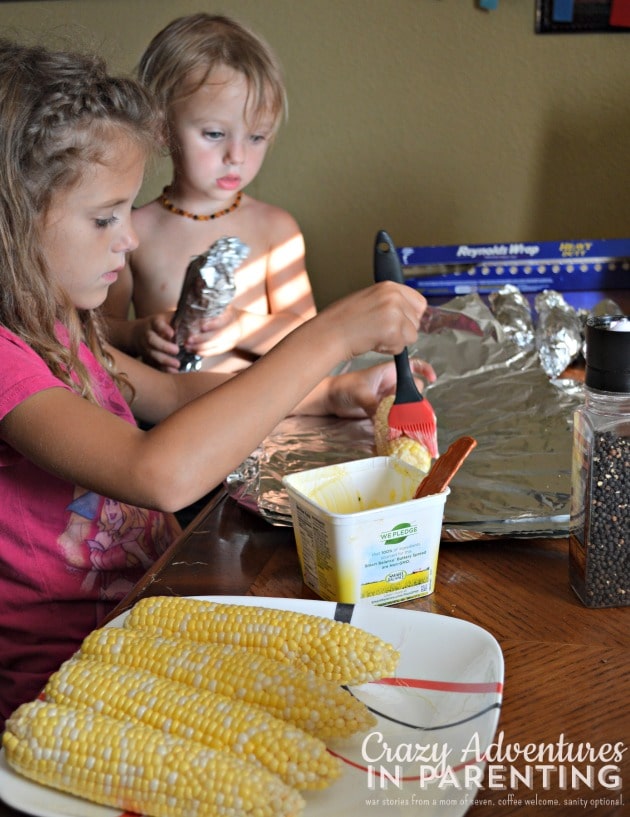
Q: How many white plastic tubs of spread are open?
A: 1